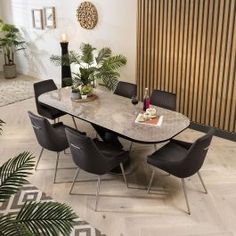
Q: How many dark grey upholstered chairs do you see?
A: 6